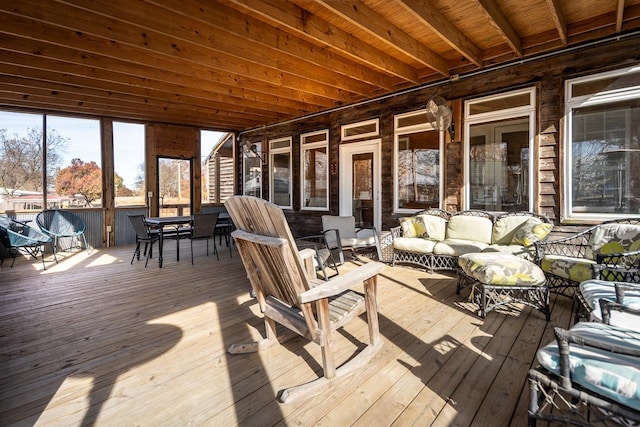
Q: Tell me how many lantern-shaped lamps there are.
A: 0